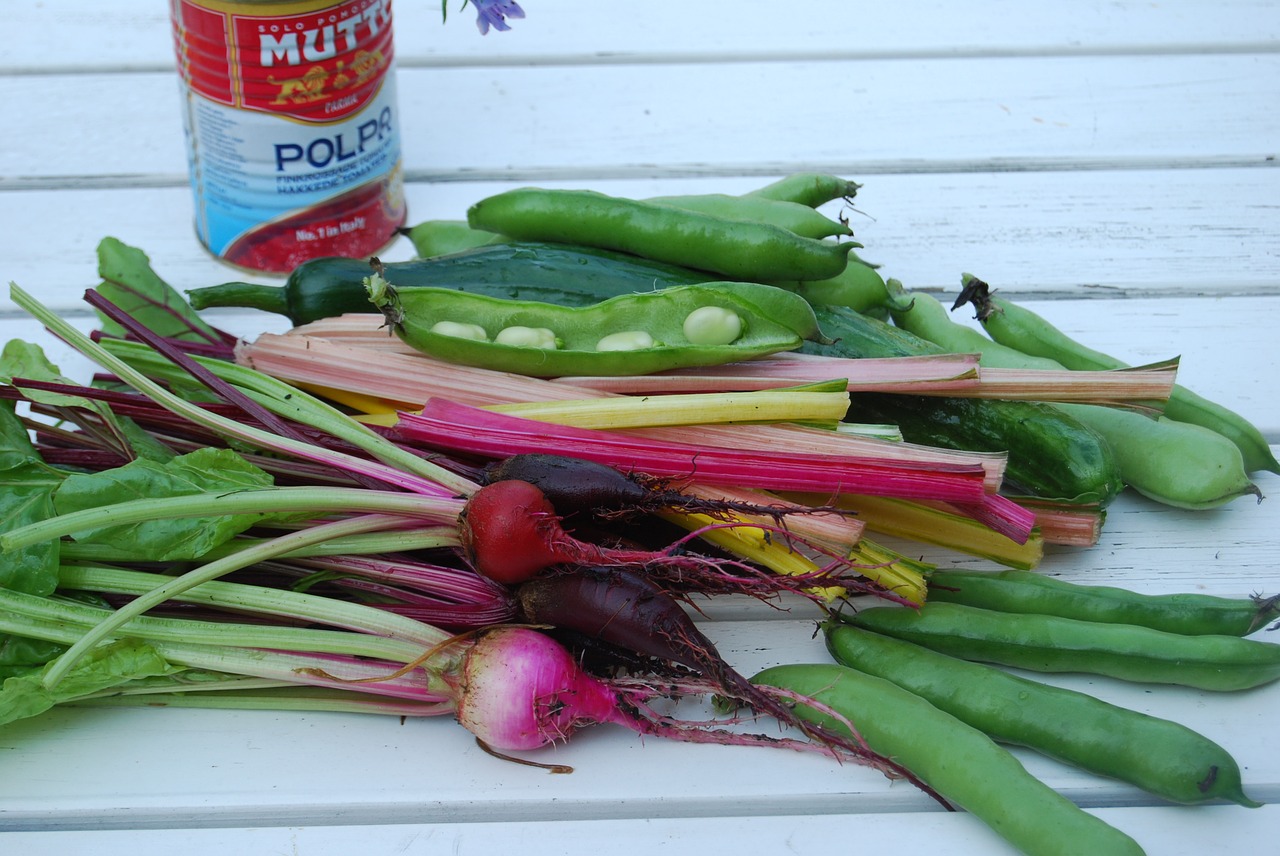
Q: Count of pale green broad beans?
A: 4